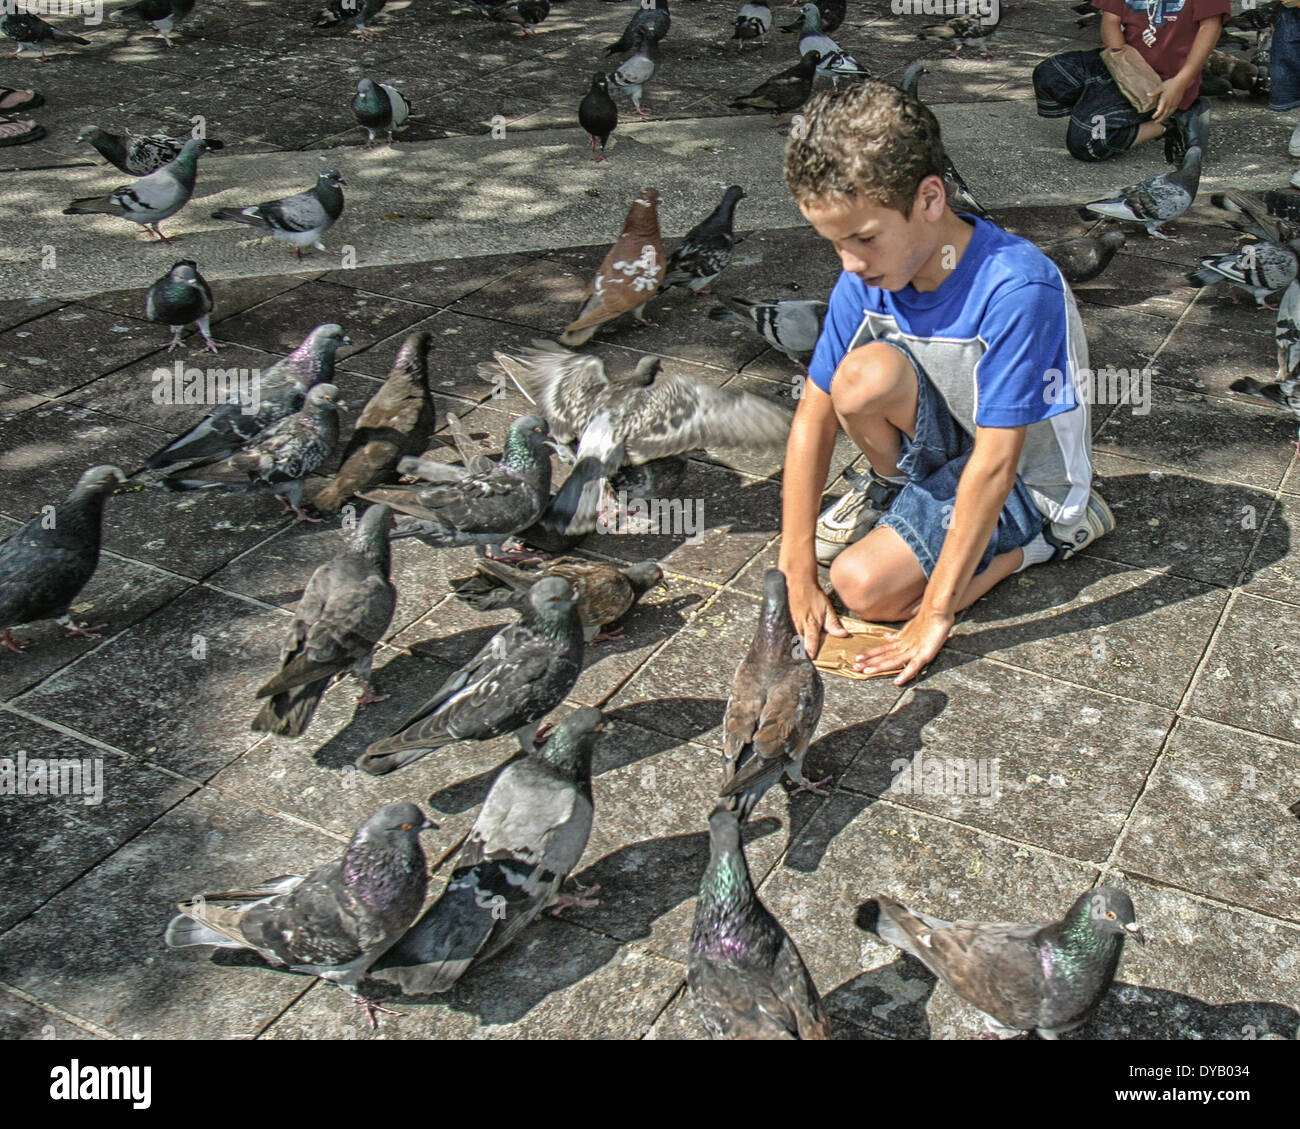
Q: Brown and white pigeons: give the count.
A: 1